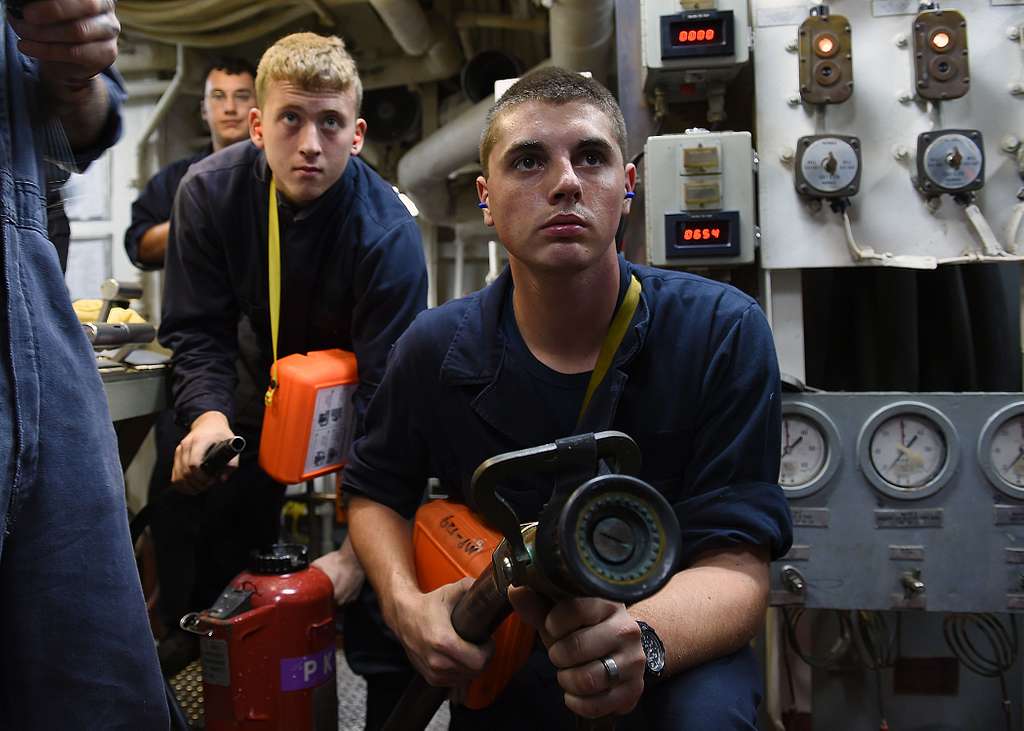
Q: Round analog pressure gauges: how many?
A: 3